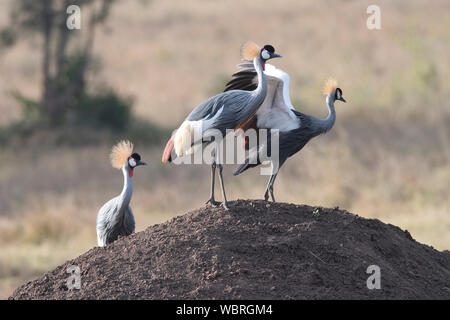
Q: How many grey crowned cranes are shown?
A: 3